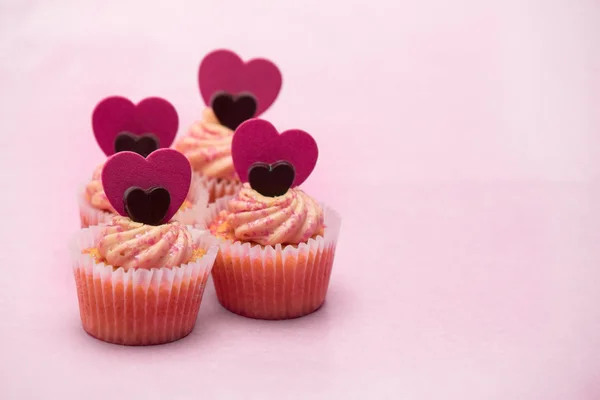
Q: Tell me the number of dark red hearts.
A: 4